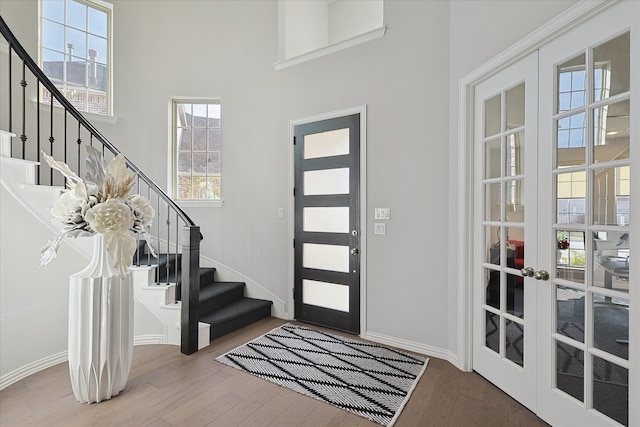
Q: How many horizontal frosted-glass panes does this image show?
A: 5